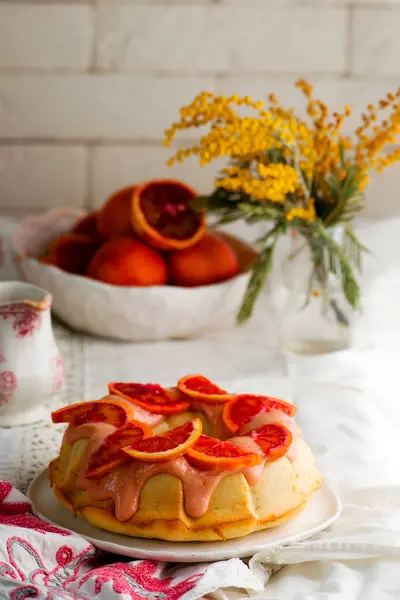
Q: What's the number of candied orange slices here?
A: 8